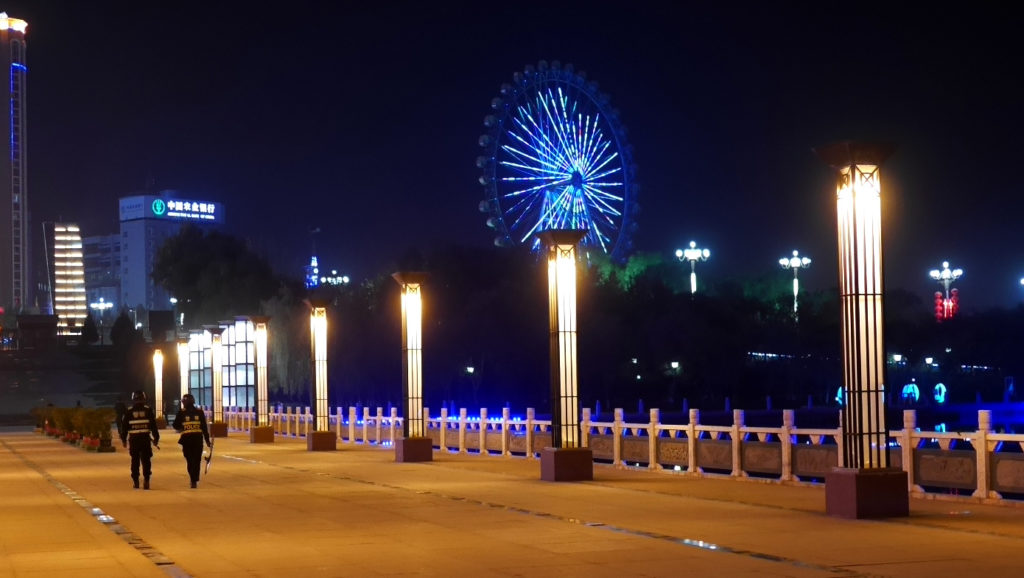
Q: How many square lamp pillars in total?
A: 8